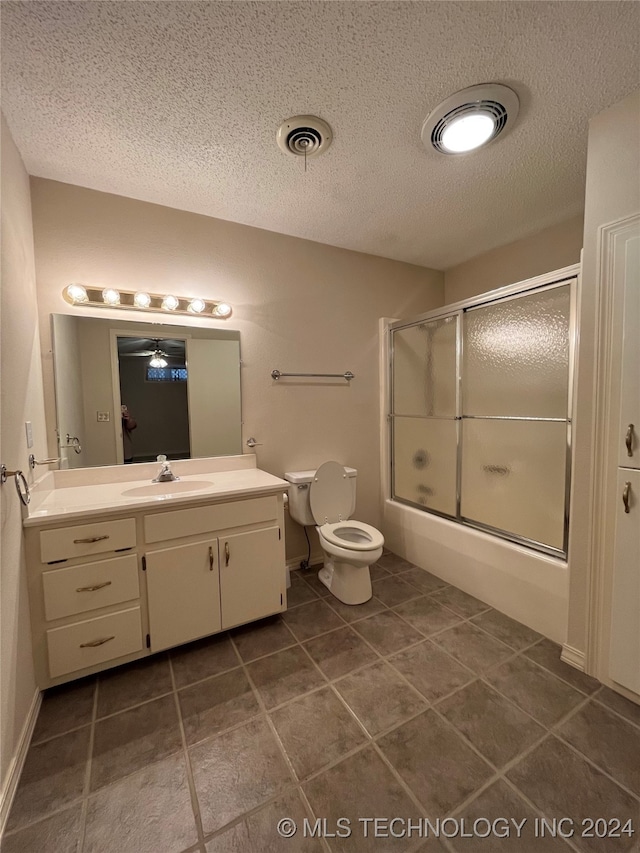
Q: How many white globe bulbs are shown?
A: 6